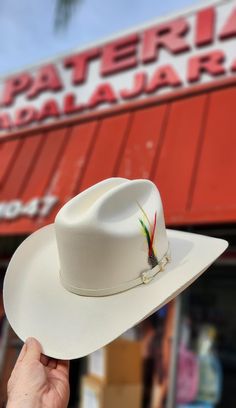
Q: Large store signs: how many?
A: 1